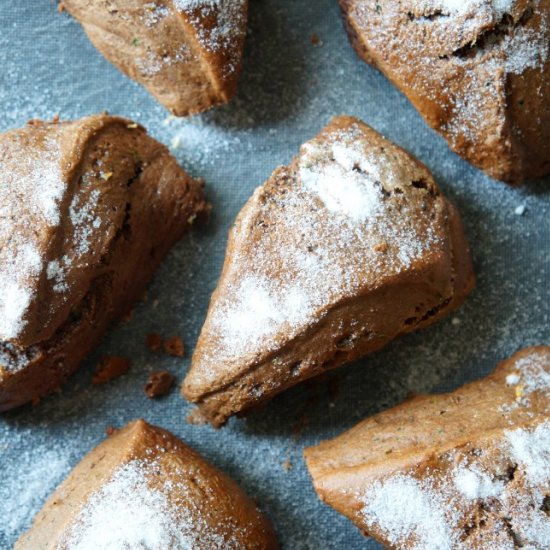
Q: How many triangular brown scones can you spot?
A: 6